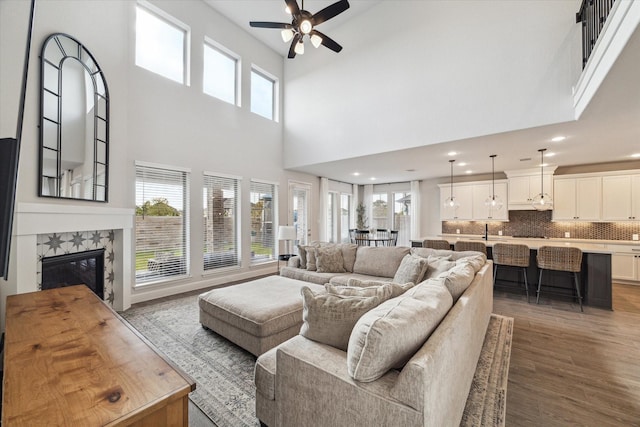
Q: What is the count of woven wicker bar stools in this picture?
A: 4